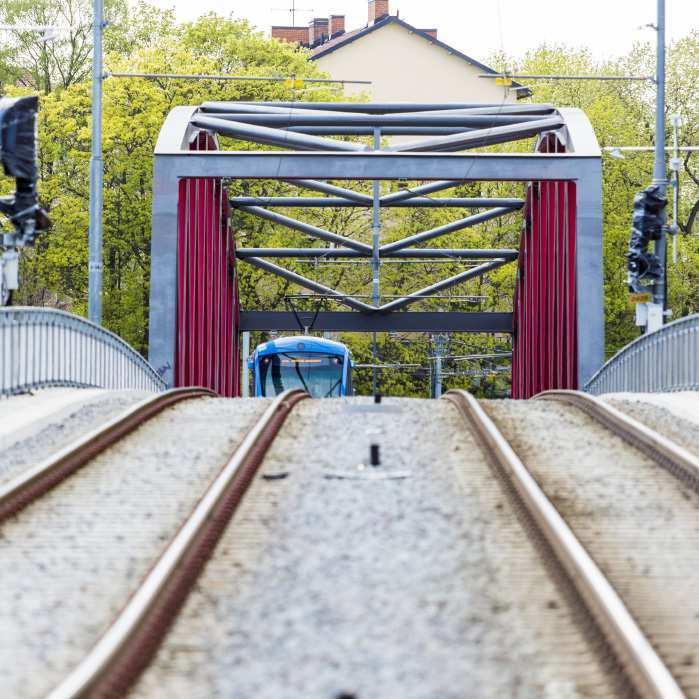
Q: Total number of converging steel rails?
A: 4